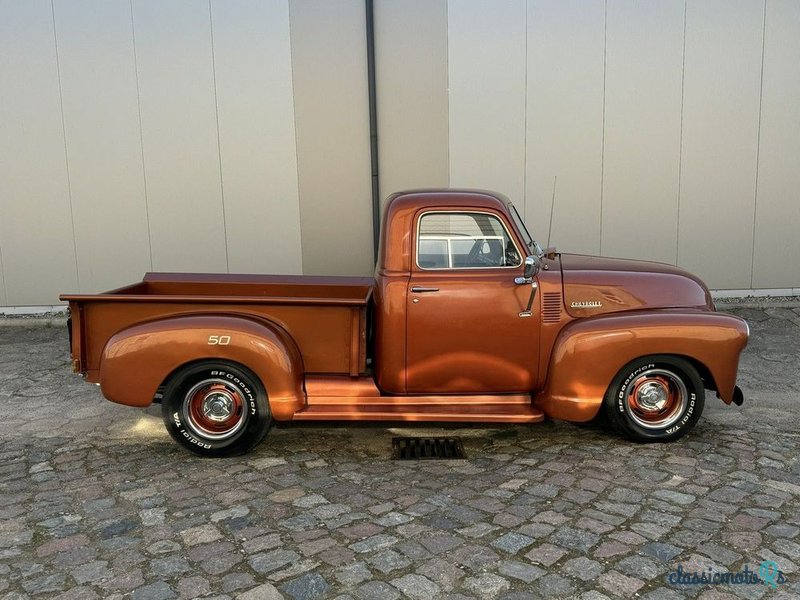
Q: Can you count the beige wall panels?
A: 11